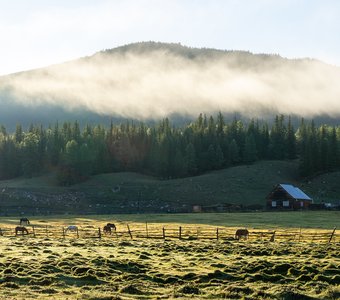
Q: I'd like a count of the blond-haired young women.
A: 0